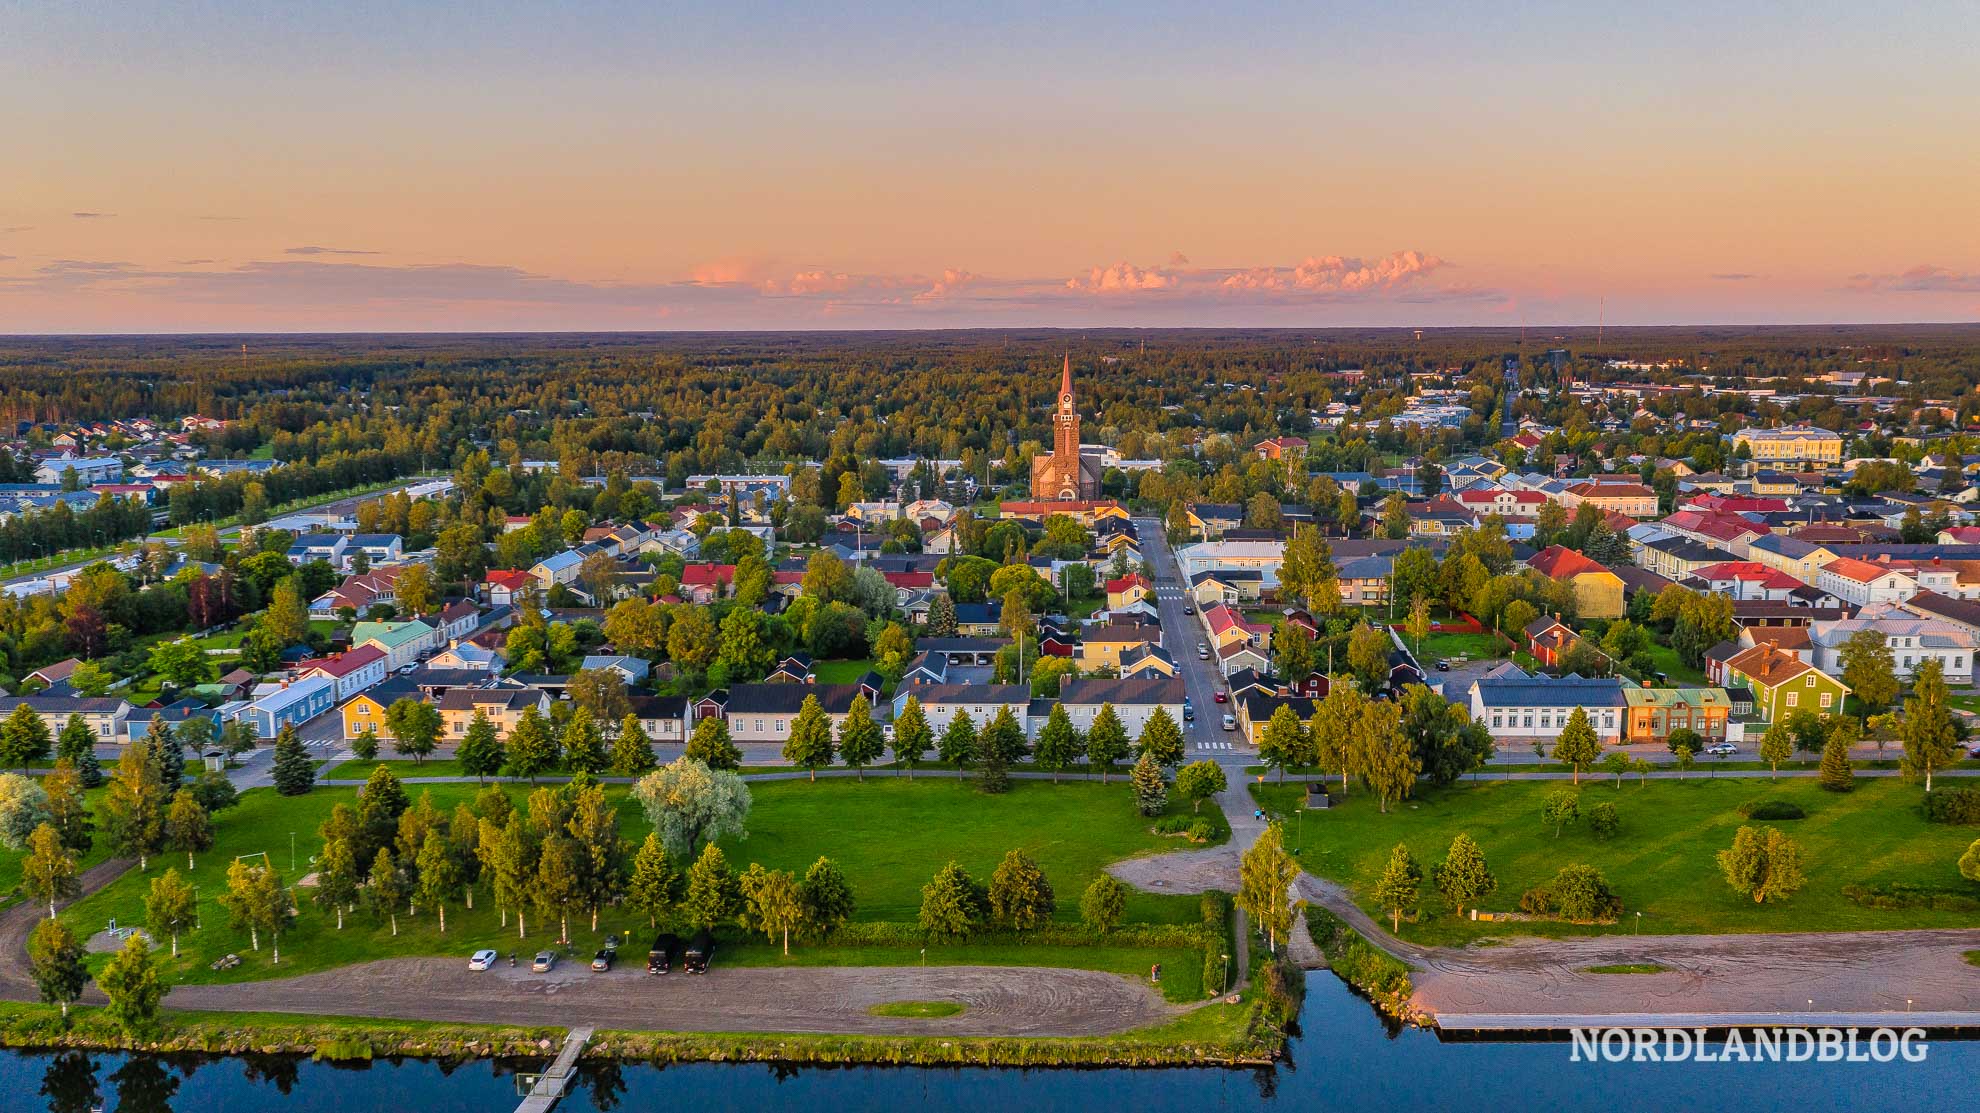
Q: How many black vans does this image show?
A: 2